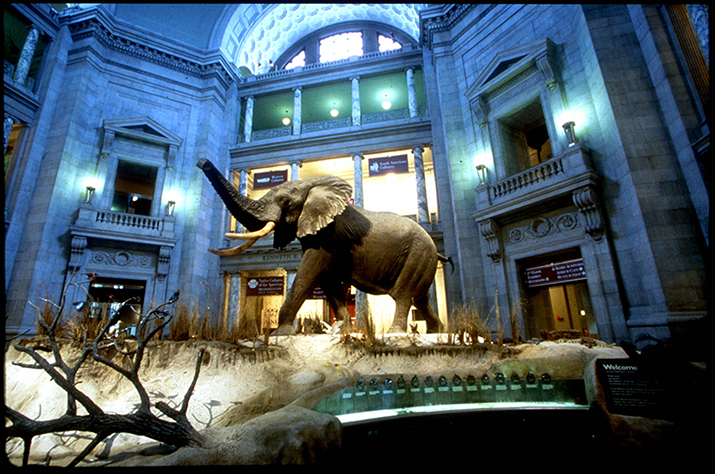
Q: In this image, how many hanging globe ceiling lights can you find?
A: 3